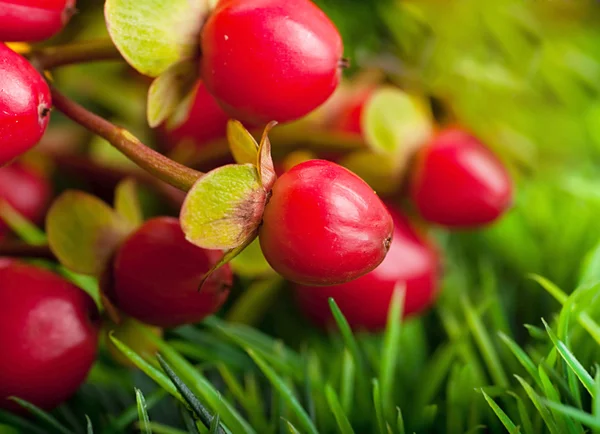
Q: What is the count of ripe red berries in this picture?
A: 11